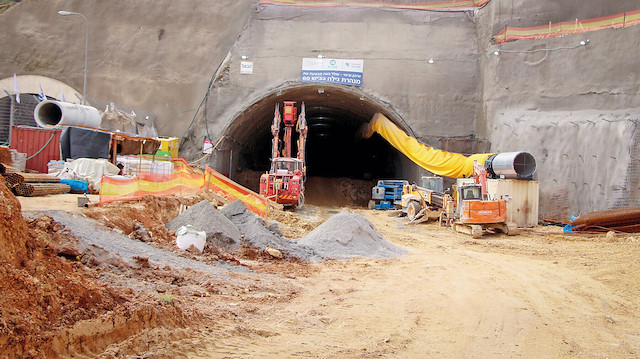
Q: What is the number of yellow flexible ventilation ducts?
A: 1